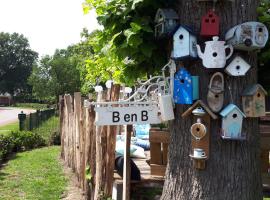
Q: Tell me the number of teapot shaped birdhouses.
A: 1